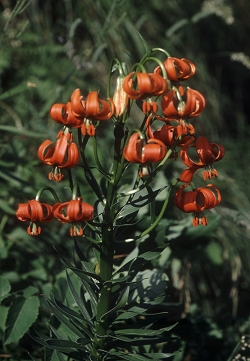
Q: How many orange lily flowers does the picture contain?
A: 12